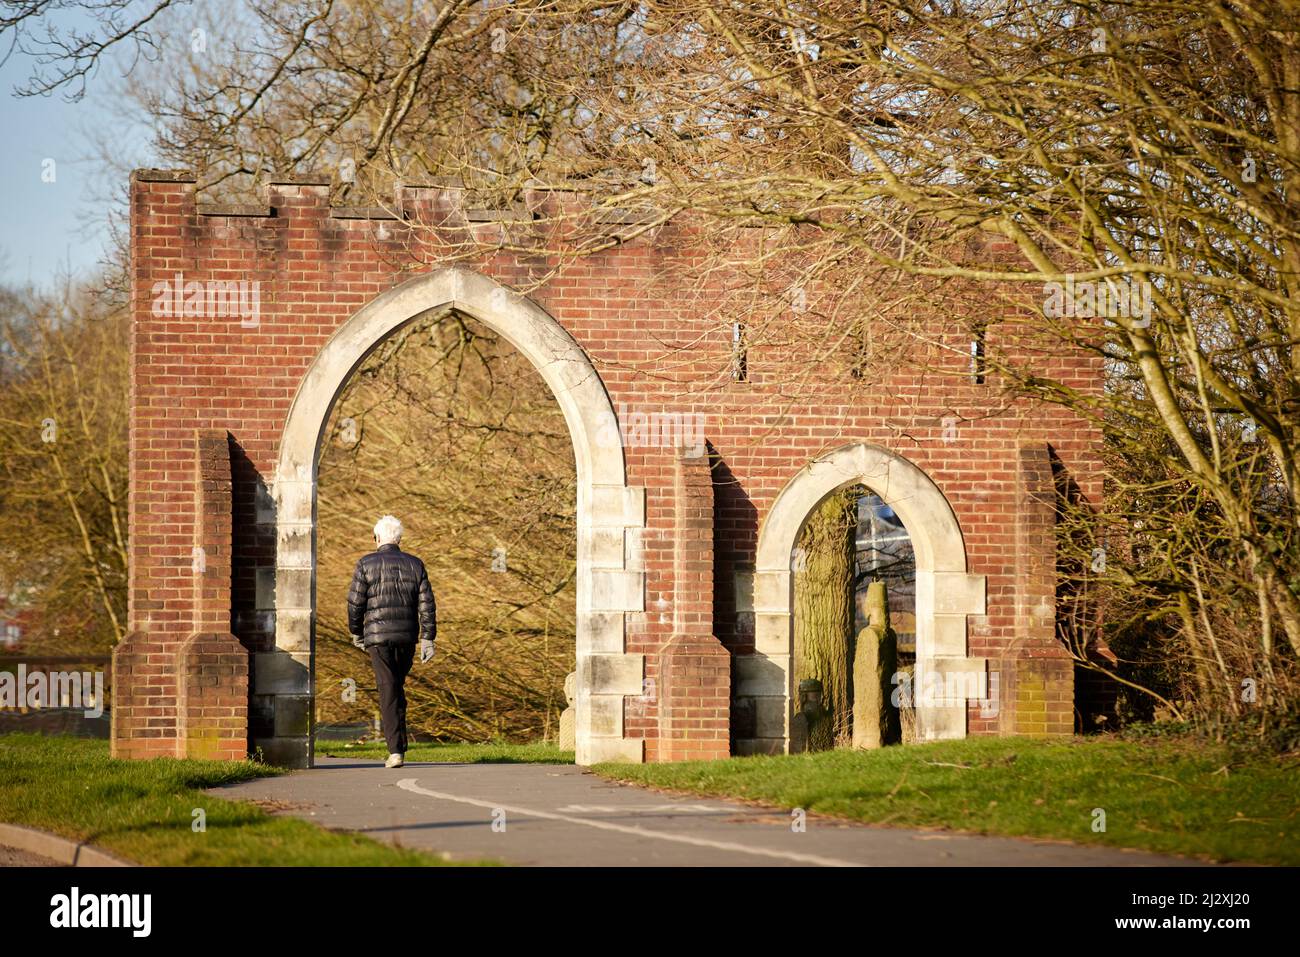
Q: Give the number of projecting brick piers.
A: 3